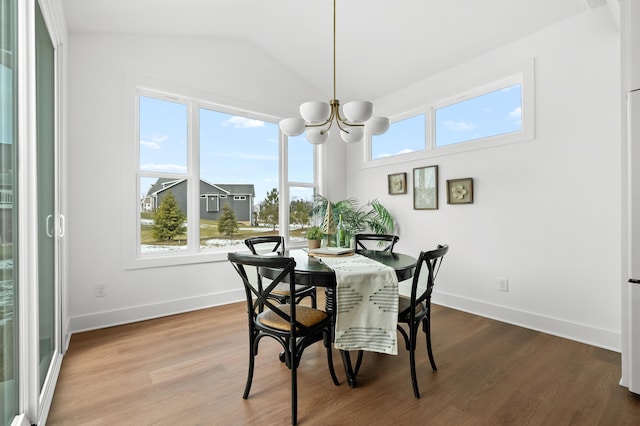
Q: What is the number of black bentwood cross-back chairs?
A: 4